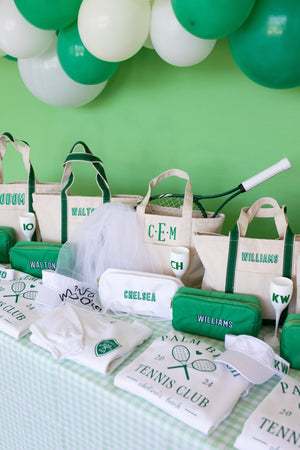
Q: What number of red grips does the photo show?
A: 0